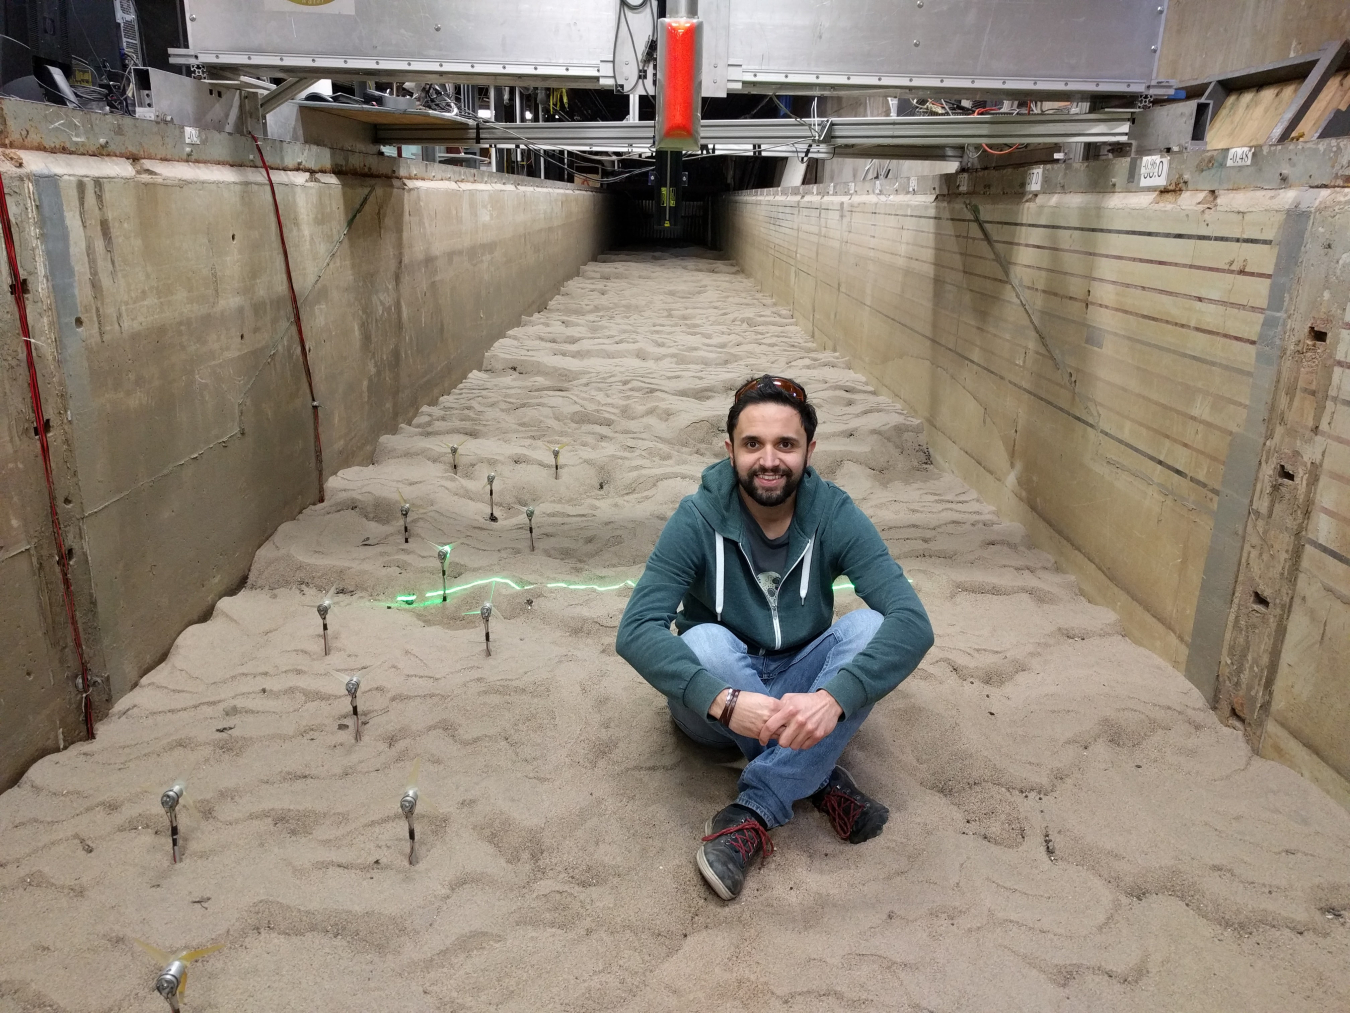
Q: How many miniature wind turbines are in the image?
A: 12